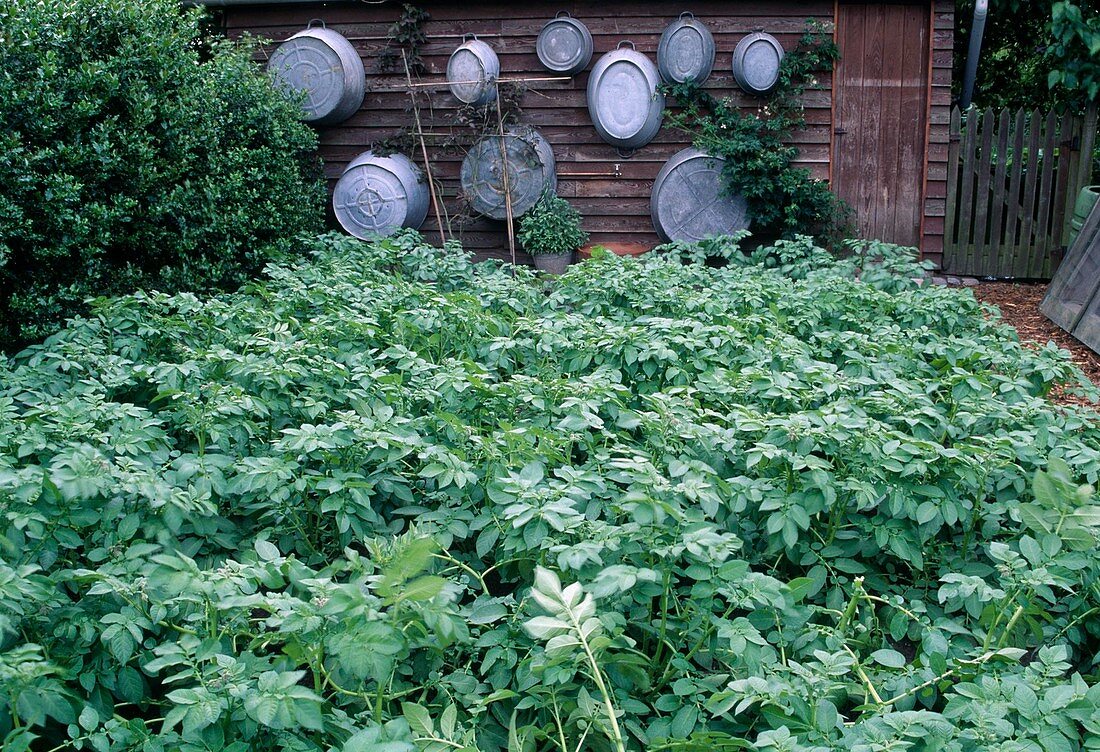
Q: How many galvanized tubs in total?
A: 9